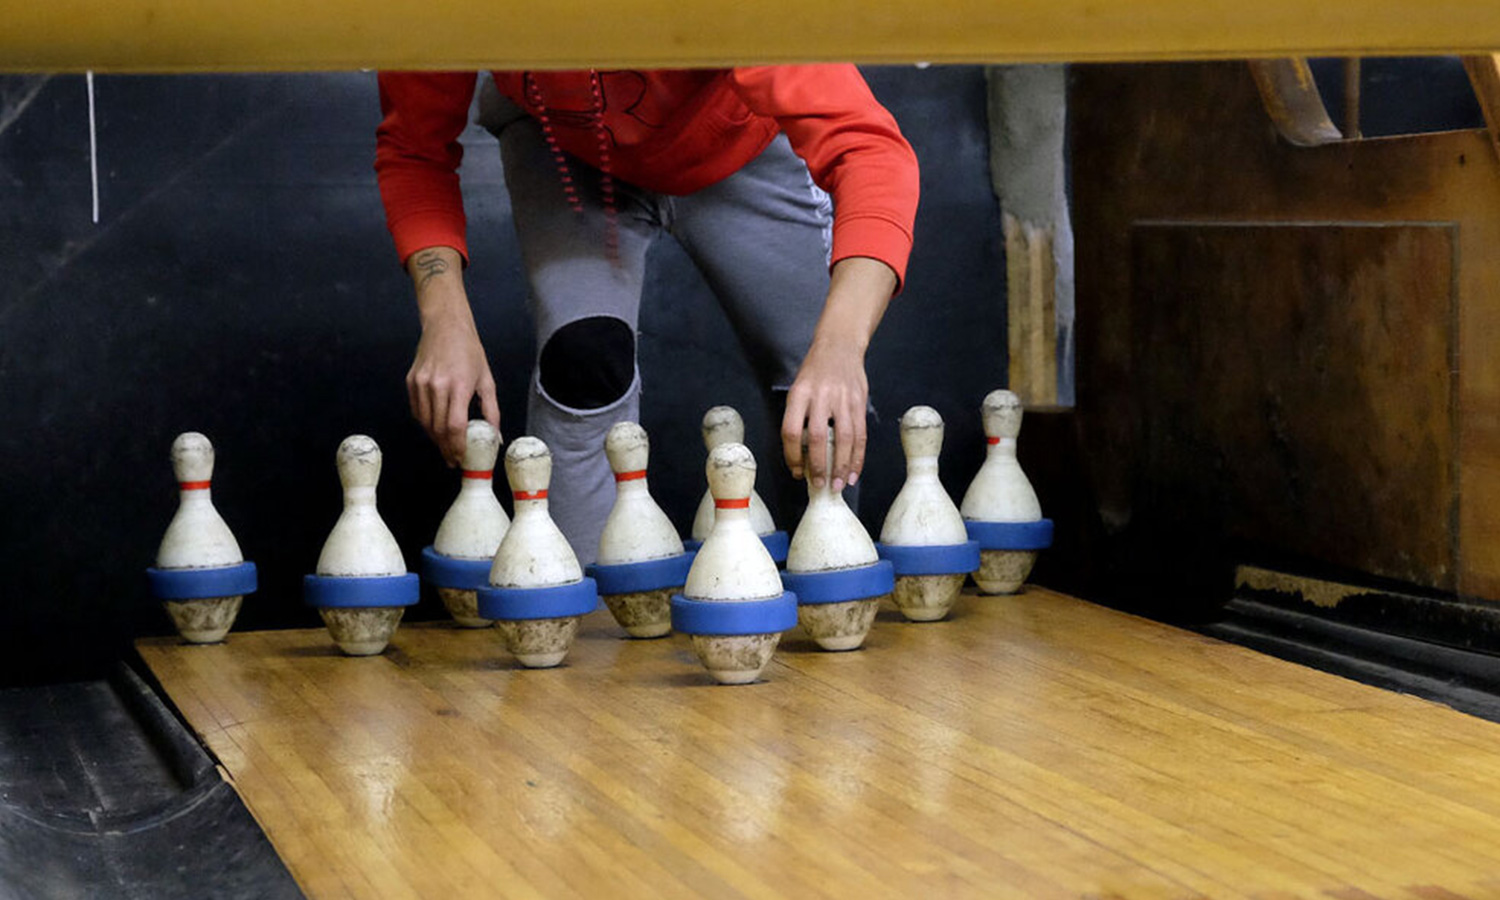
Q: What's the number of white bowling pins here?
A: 10